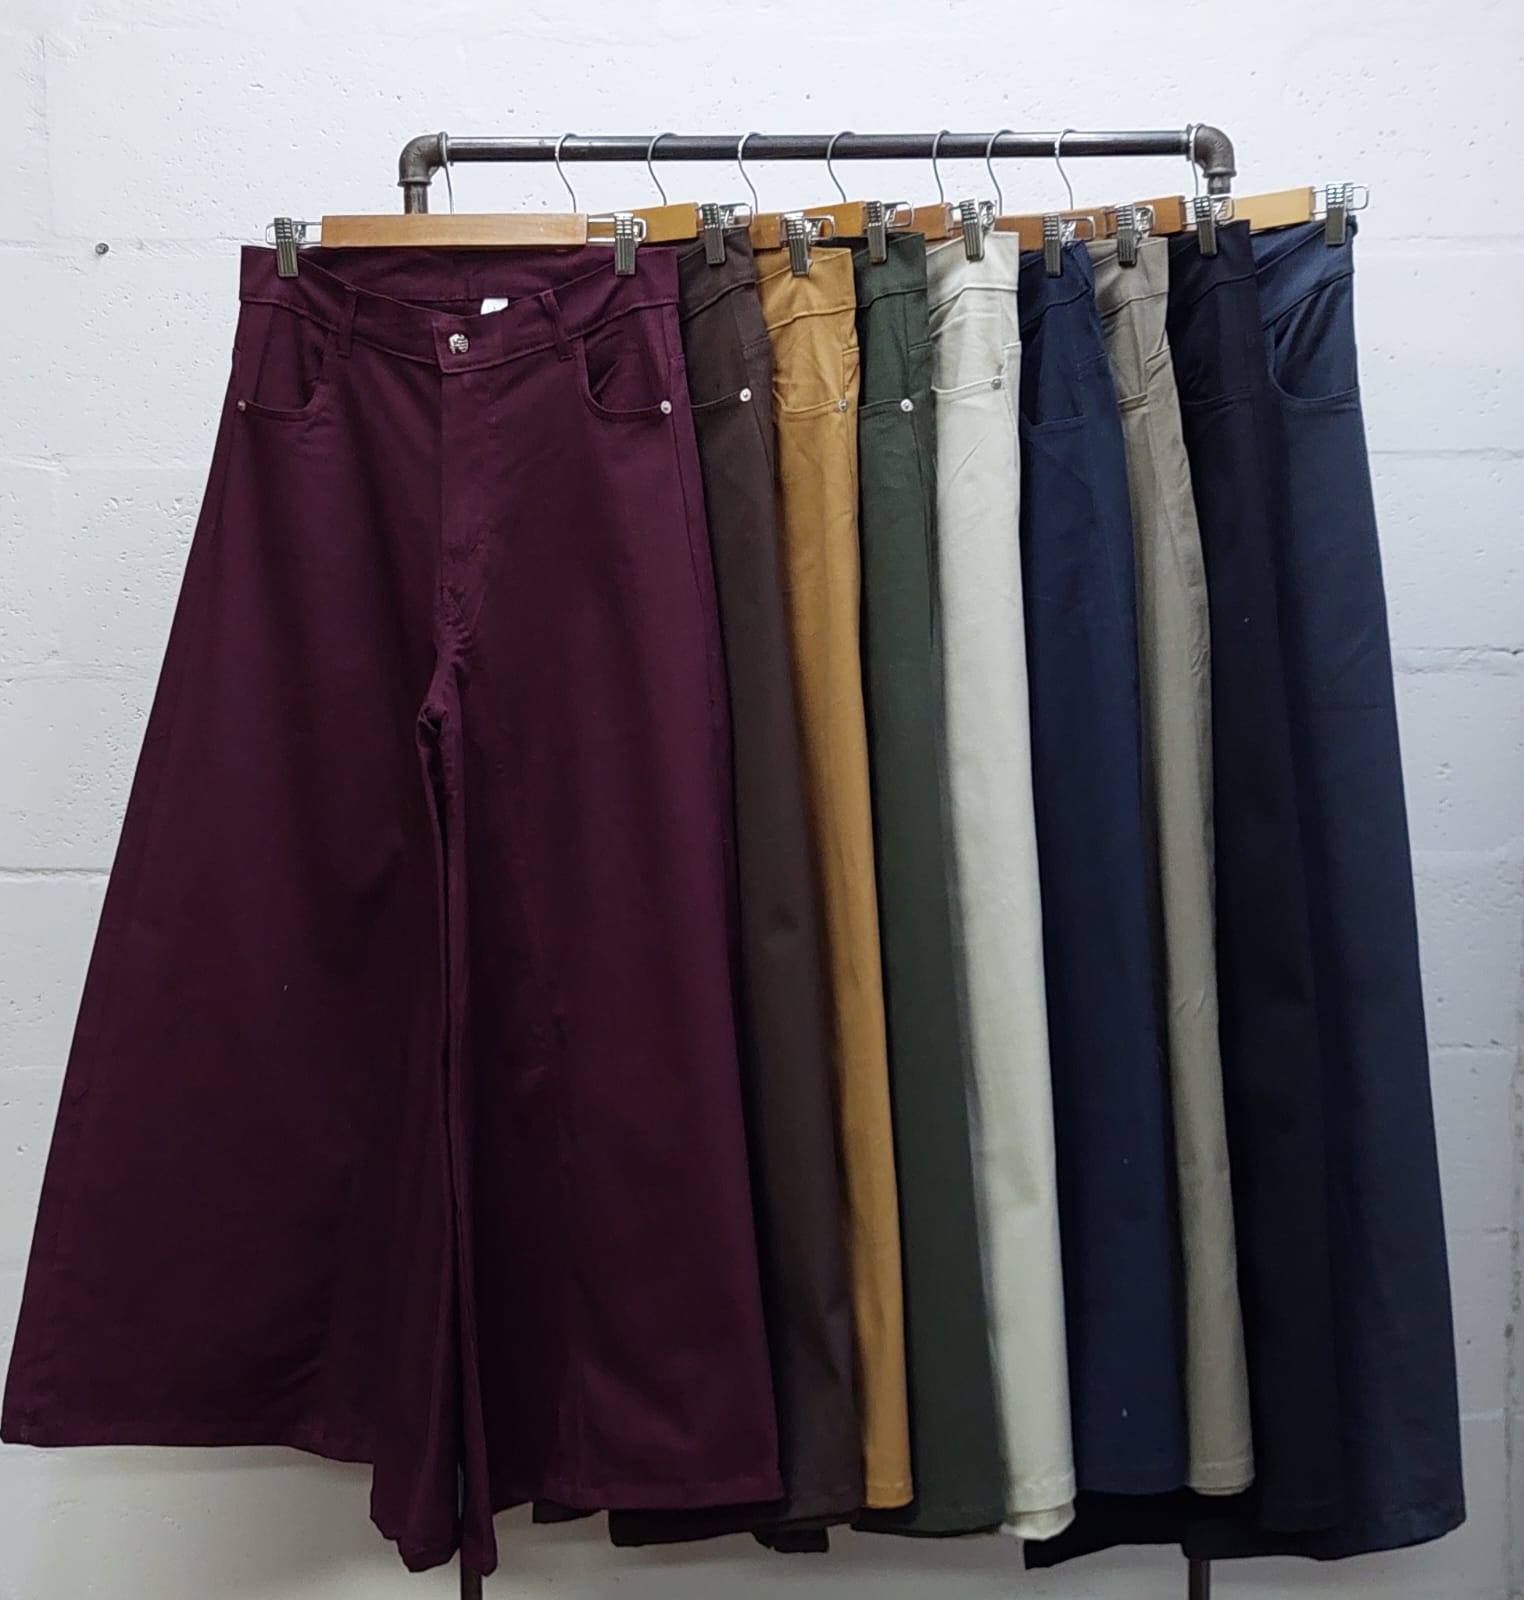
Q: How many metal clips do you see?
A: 10